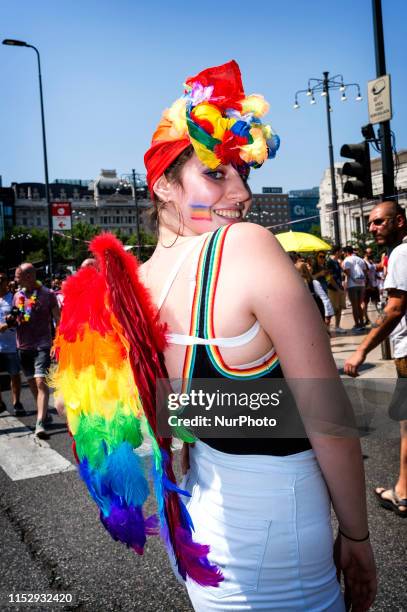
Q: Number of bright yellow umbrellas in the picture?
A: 1